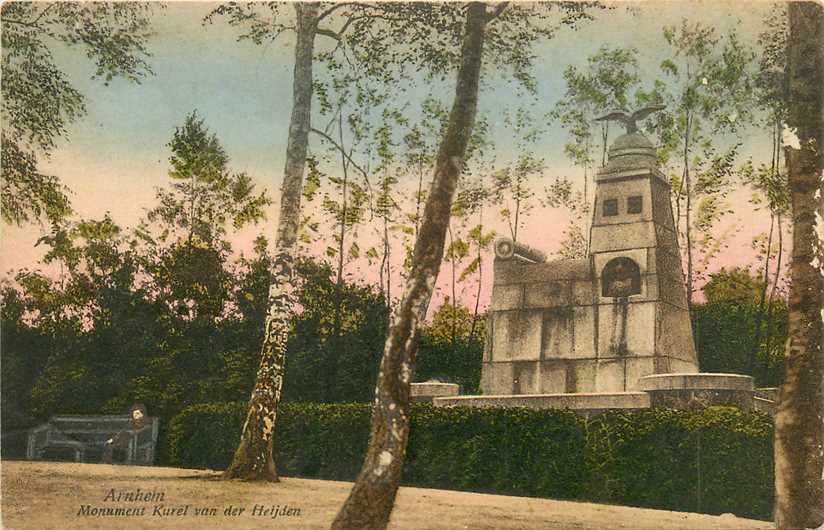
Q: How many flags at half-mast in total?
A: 0